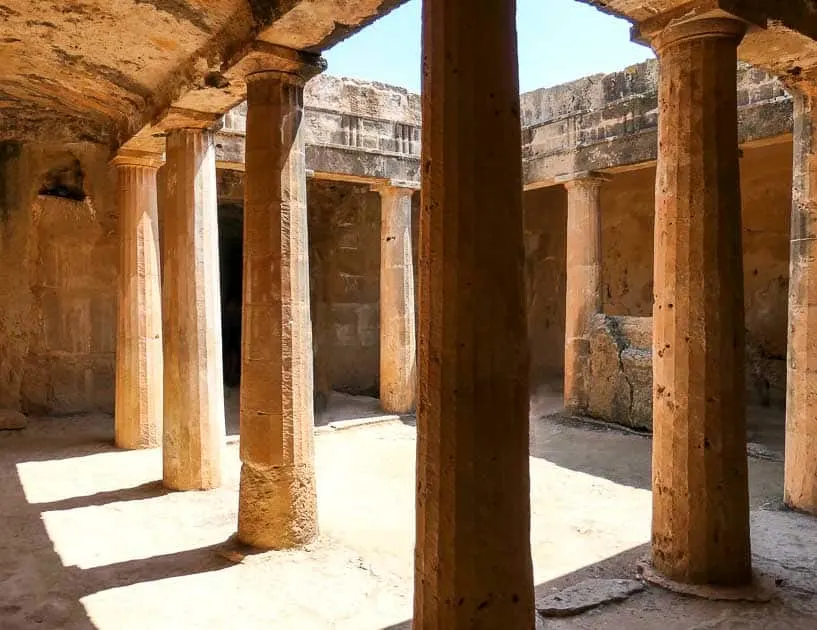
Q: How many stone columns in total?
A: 8